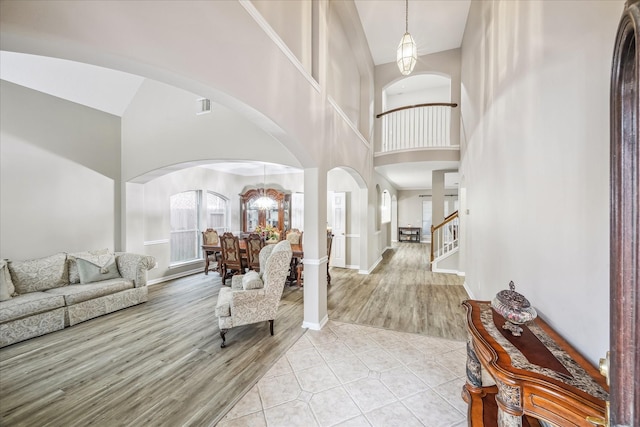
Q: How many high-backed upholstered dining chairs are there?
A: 6